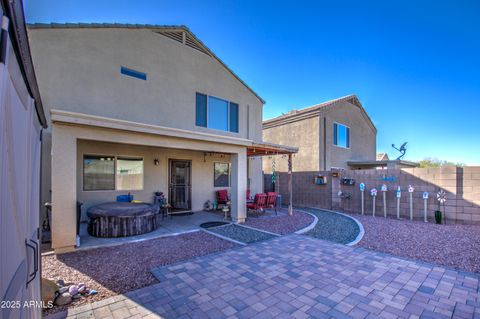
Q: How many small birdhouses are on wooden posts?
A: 6